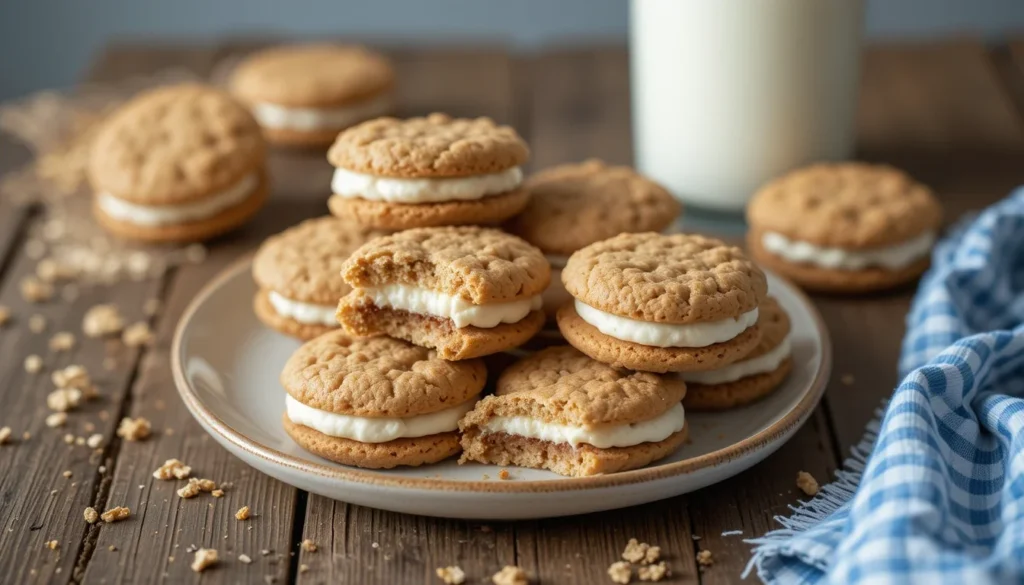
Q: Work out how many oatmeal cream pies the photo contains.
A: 11